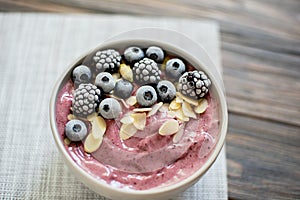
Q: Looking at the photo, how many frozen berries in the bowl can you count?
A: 14